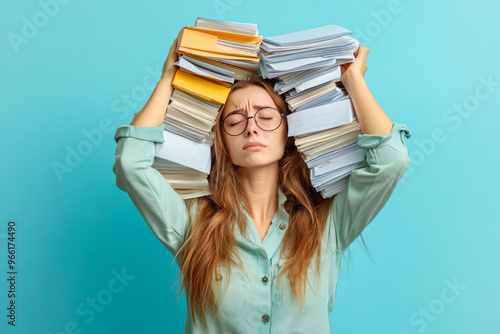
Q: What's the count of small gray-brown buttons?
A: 3